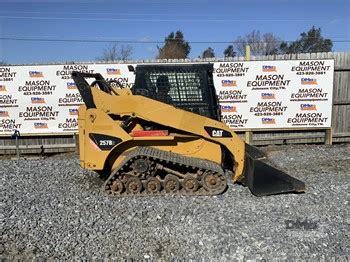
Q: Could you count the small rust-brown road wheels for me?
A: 5